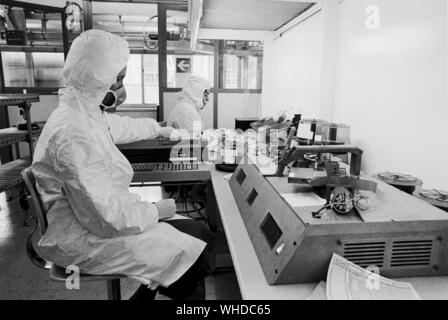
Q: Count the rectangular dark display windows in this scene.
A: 3